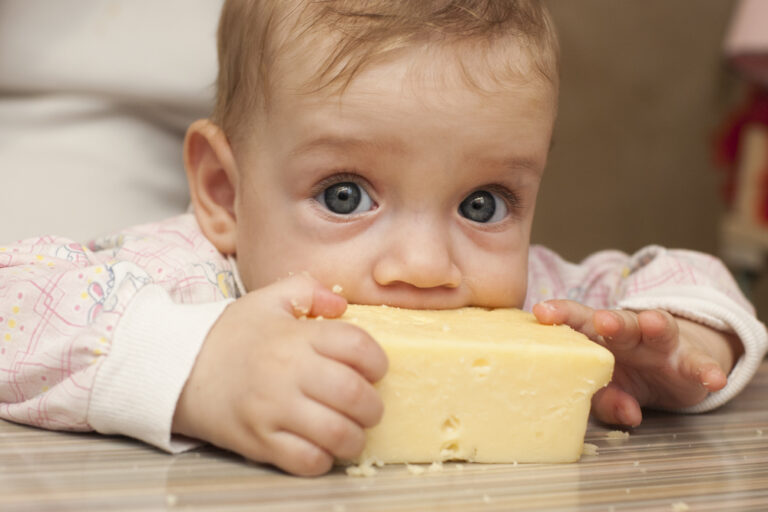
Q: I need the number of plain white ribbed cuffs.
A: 2